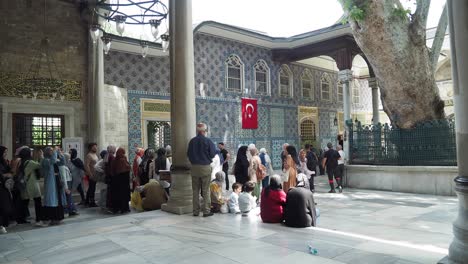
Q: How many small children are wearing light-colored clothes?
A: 2